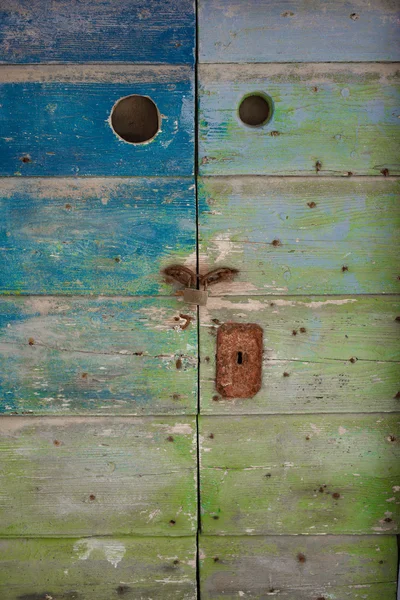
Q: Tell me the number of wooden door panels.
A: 12